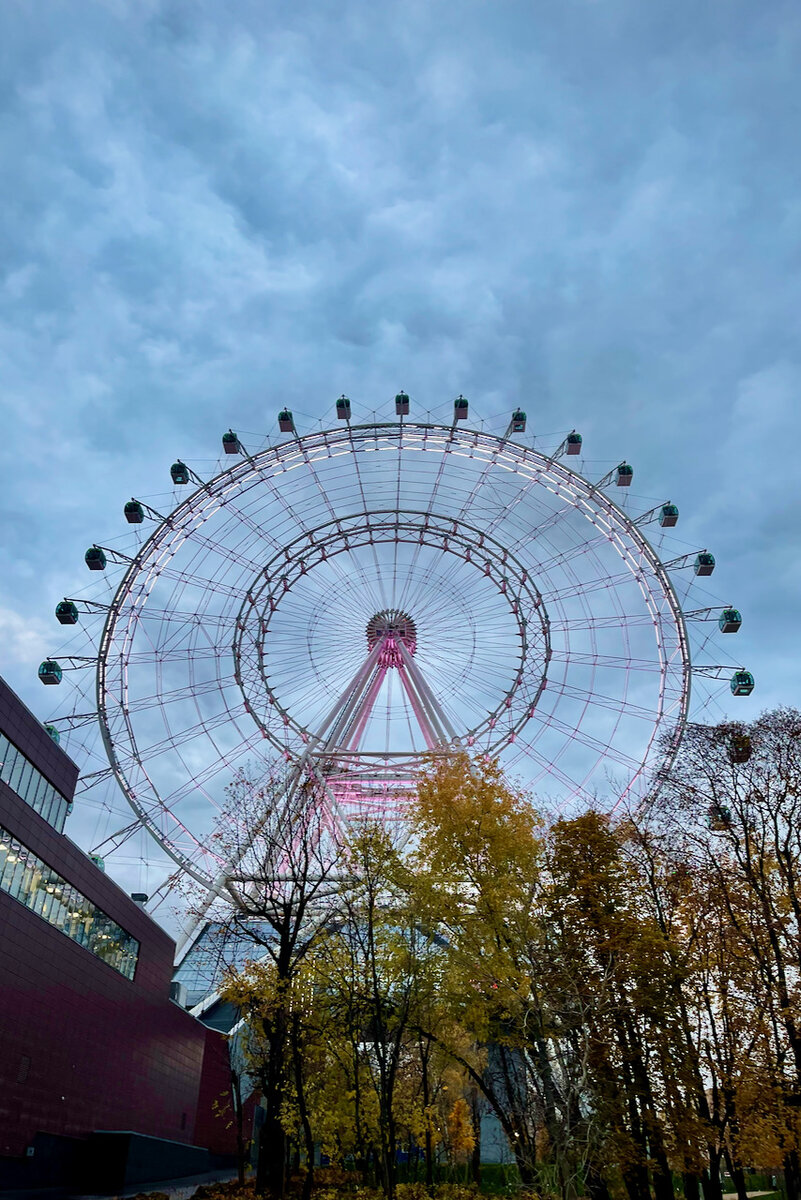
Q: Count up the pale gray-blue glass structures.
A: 1